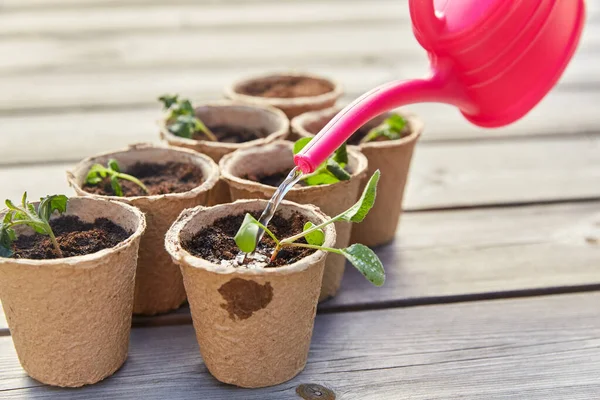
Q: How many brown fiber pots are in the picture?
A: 7